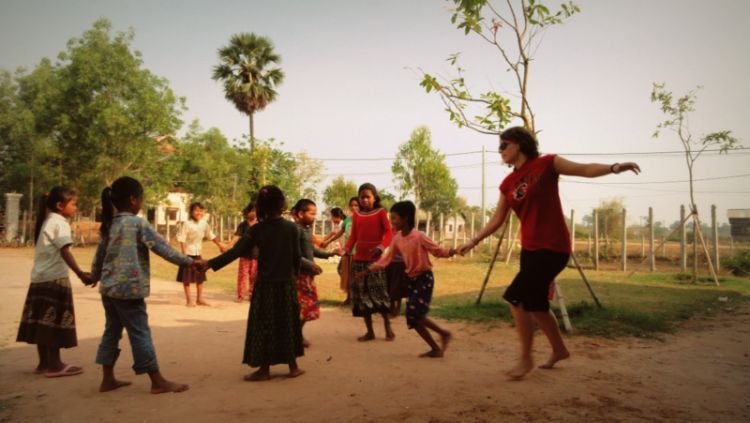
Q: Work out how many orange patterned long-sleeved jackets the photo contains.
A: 0